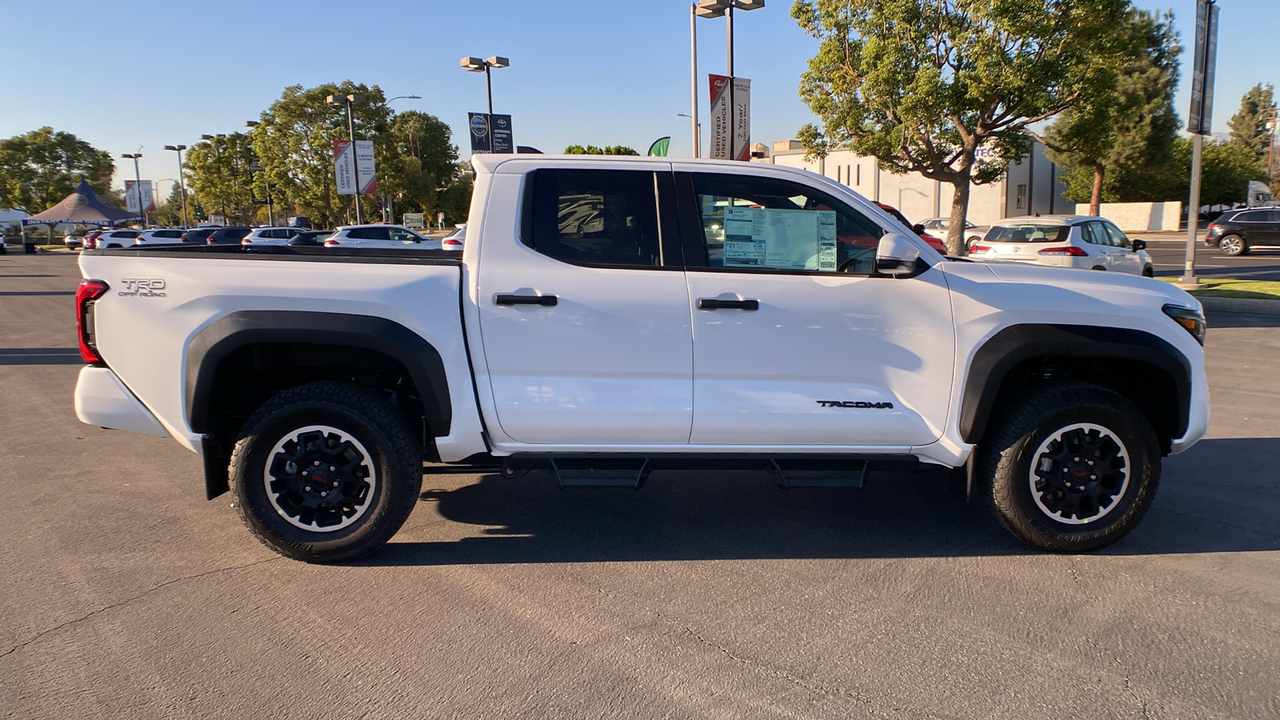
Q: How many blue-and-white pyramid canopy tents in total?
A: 1